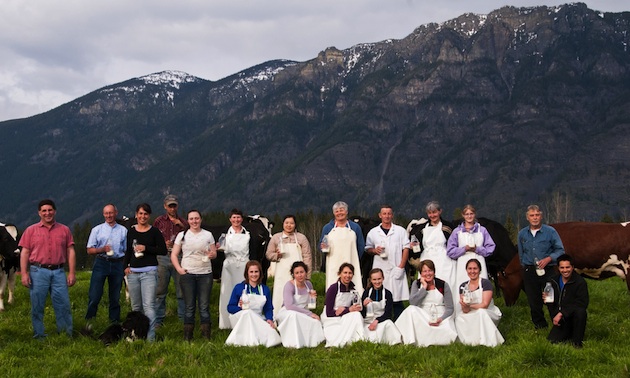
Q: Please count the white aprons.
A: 11